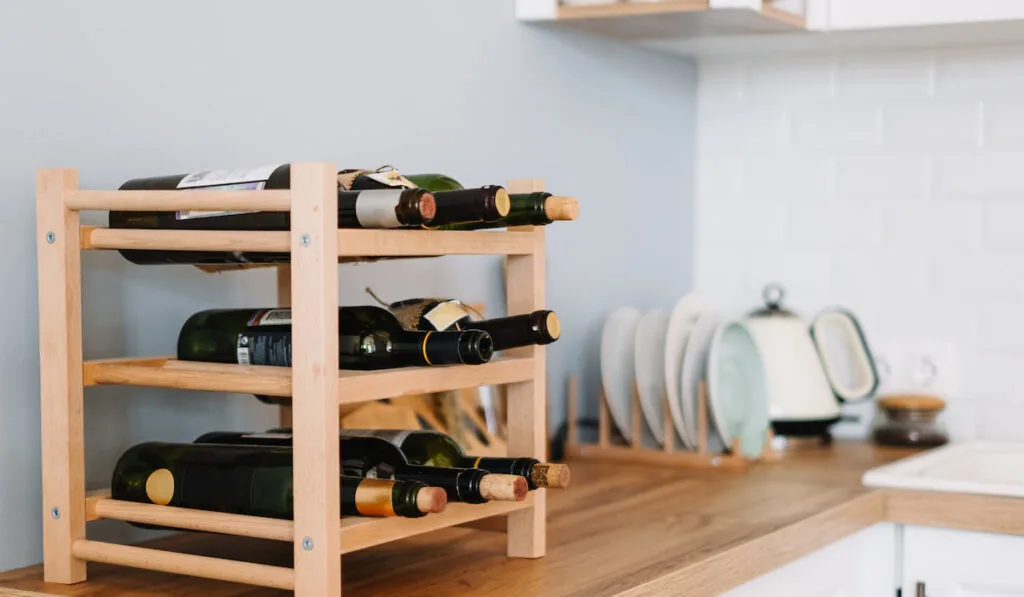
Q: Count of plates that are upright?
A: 5